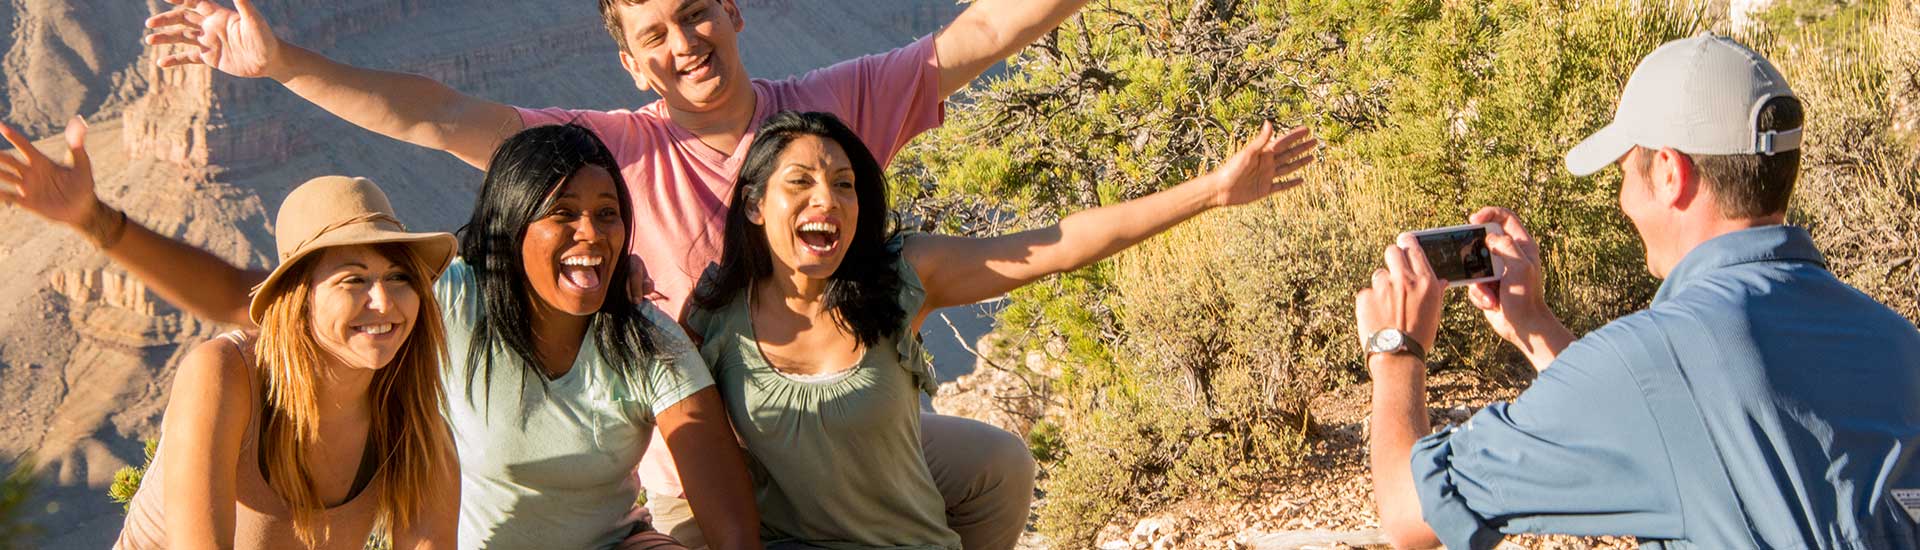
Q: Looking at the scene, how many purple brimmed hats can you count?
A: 0